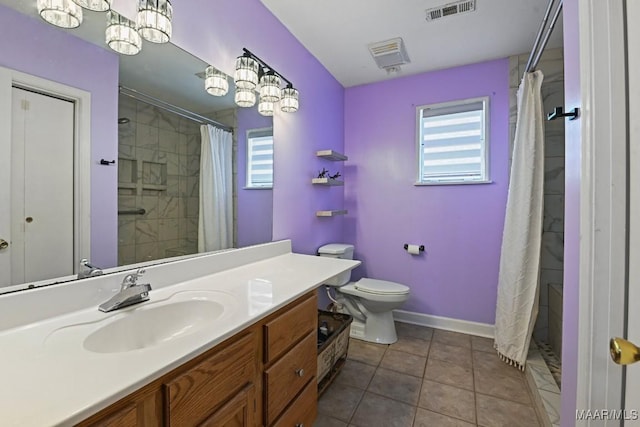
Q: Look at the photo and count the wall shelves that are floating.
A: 3